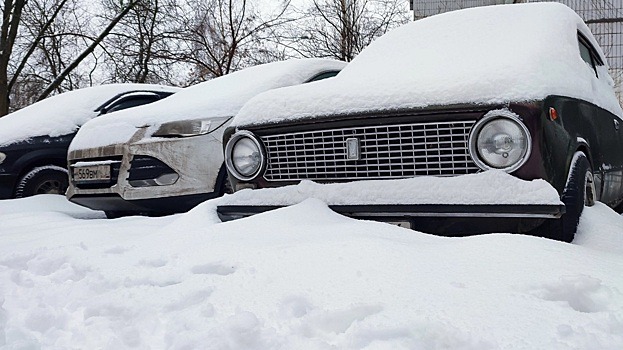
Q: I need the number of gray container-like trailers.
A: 0